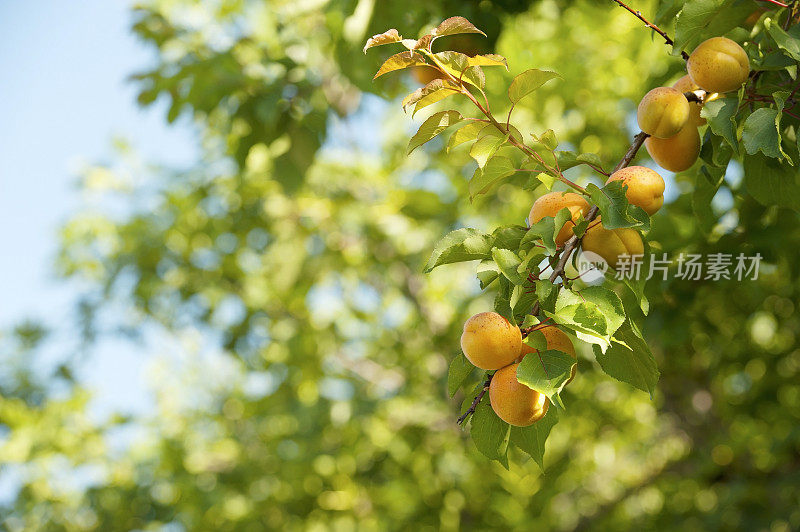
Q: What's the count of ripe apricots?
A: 10